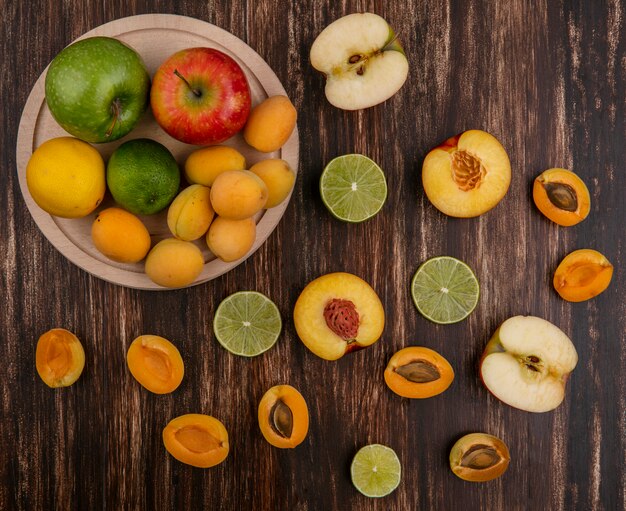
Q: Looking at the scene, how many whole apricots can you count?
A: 8